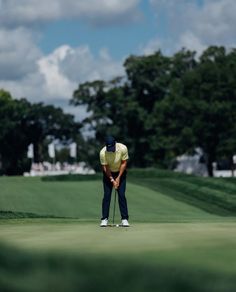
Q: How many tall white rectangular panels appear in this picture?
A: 3